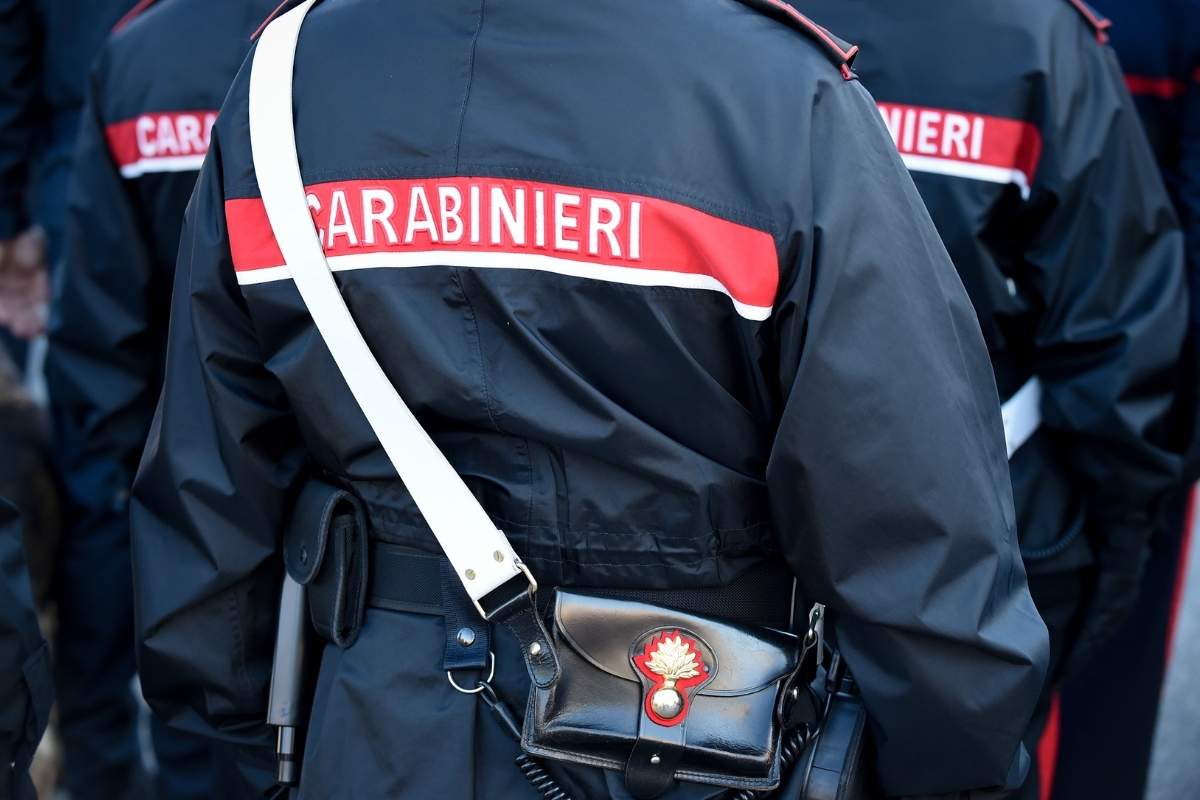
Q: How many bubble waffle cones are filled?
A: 0